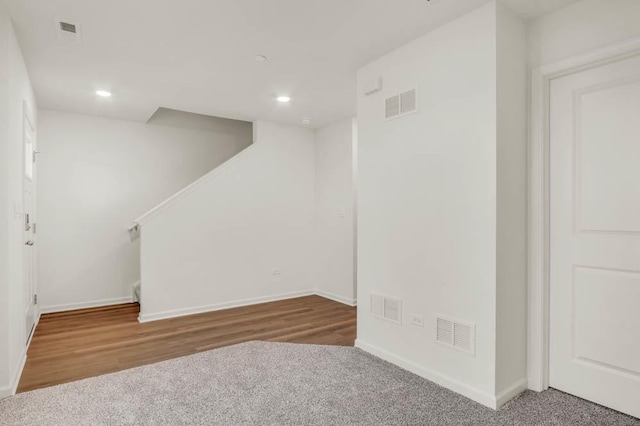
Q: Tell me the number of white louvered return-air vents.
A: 3